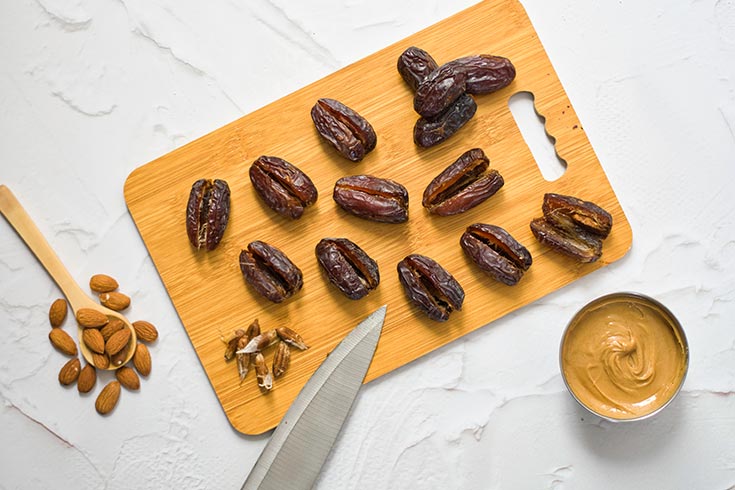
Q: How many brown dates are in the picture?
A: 14